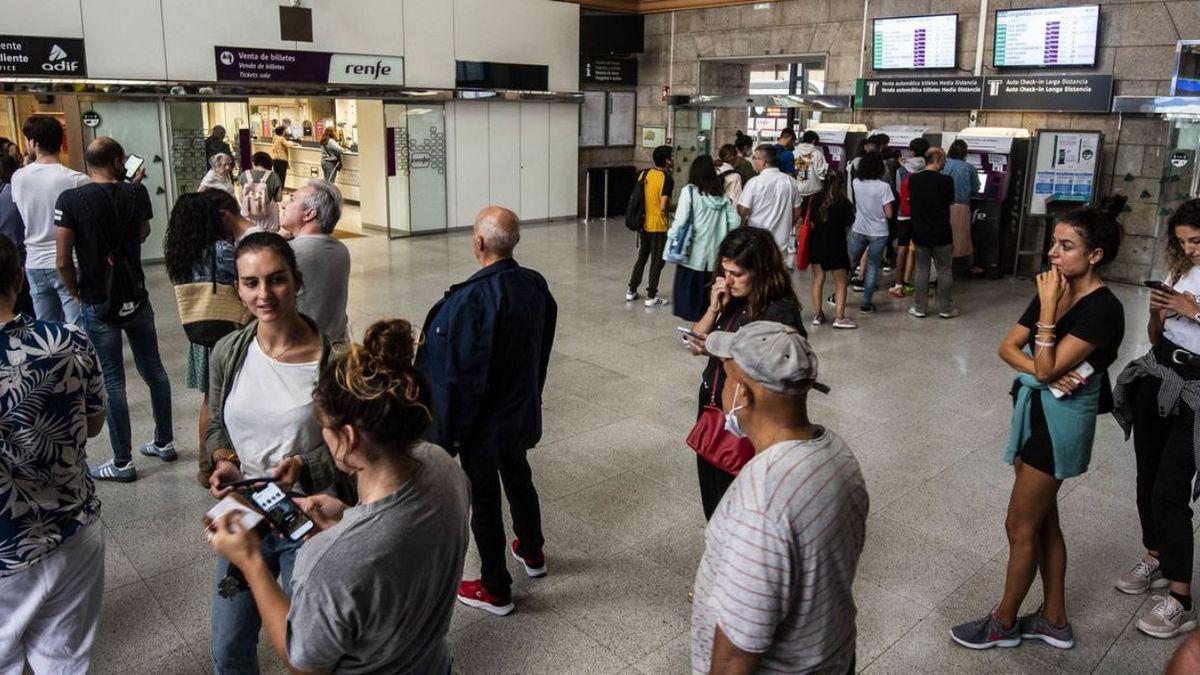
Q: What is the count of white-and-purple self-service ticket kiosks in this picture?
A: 3